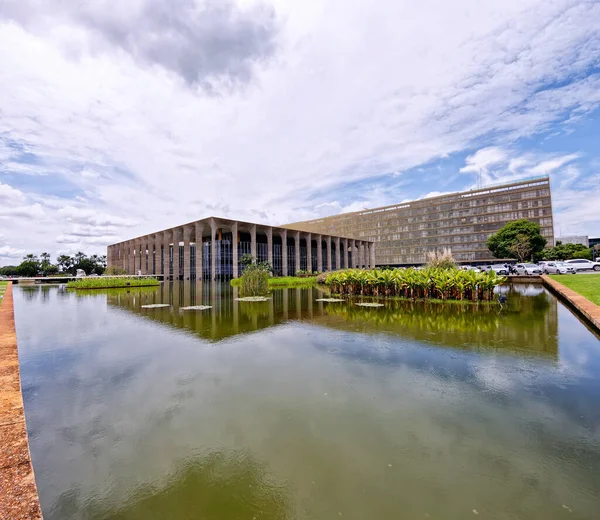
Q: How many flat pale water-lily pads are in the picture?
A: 5